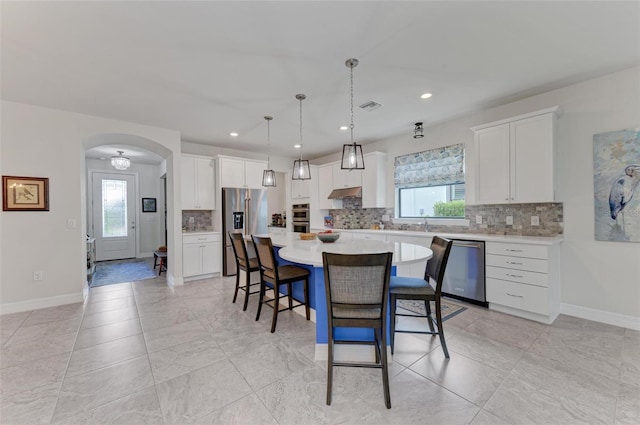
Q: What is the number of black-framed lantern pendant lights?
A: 3